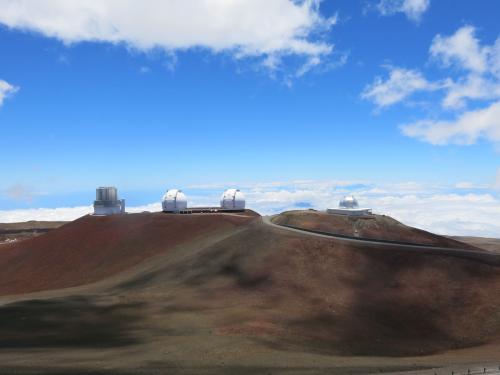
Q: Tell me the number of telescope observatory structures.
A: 4